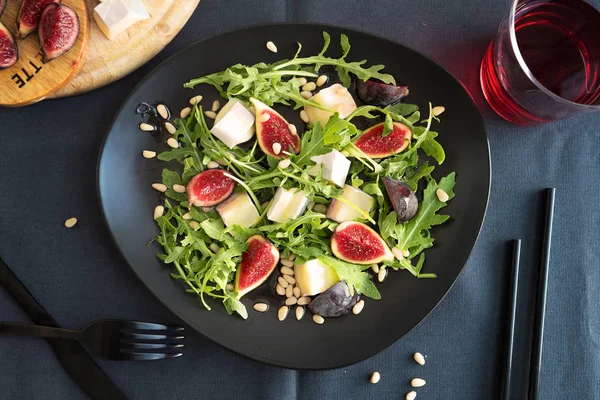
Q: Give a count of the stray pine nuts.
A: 5